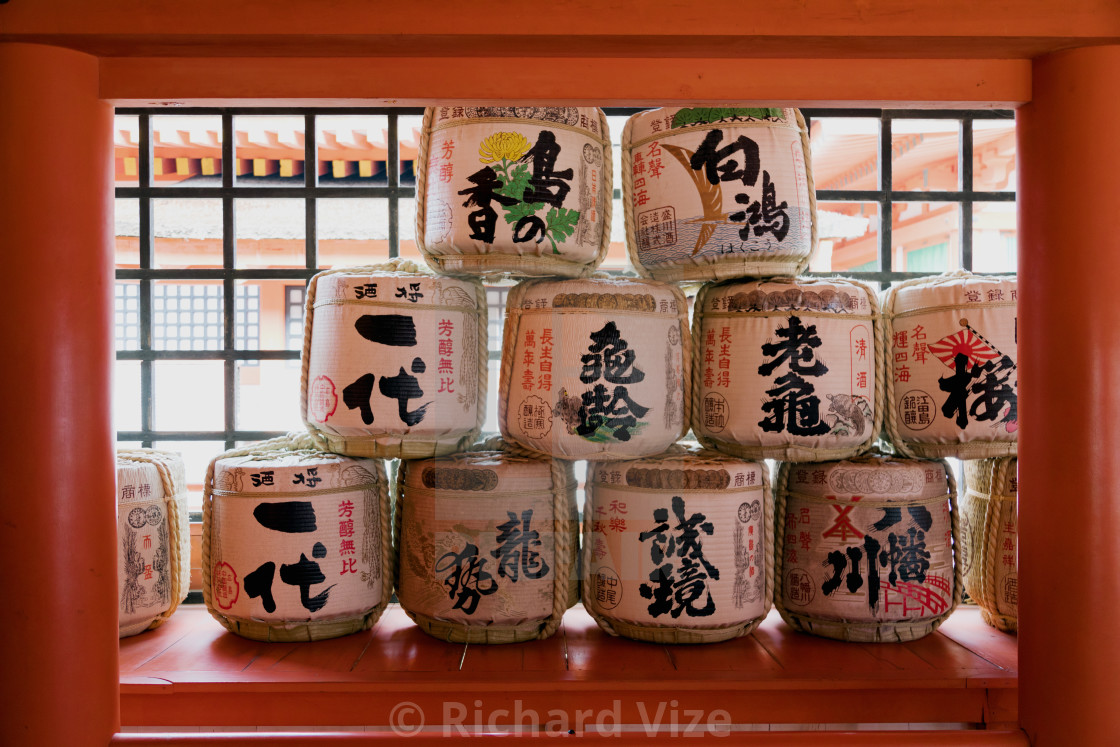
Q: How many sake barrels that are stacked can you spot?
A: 12